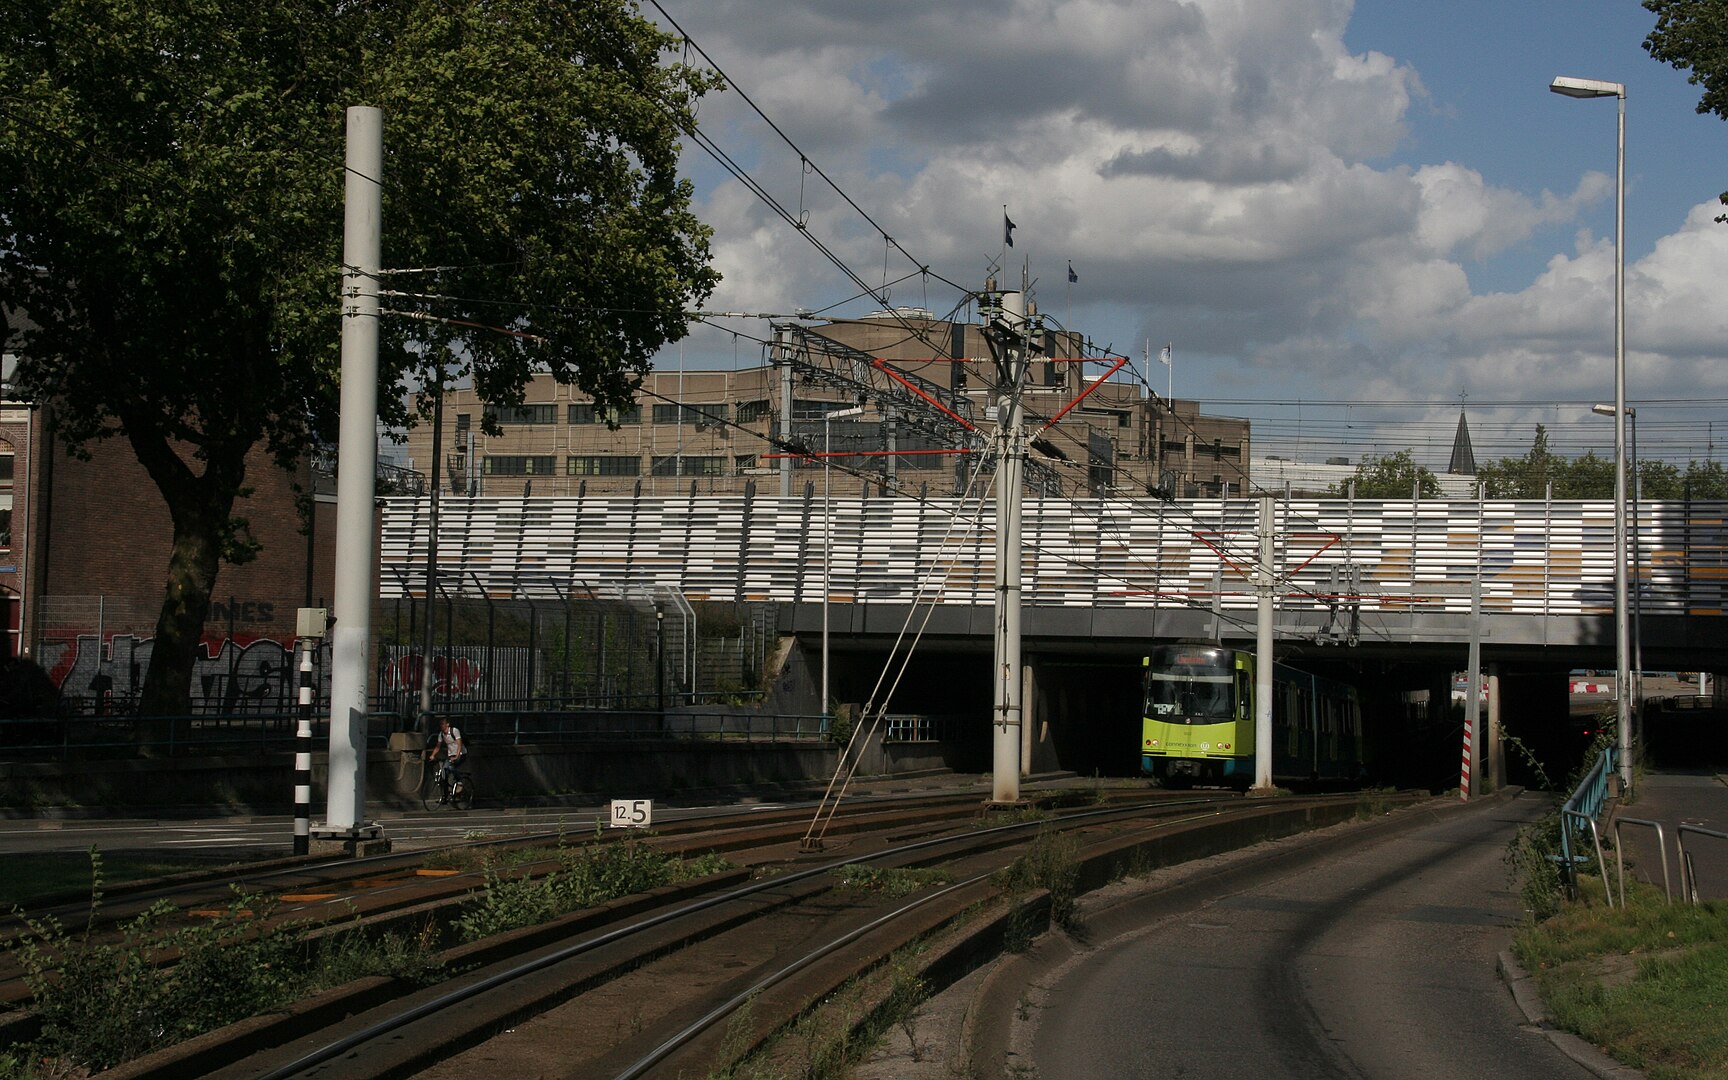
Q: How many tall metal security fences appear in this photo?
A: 1